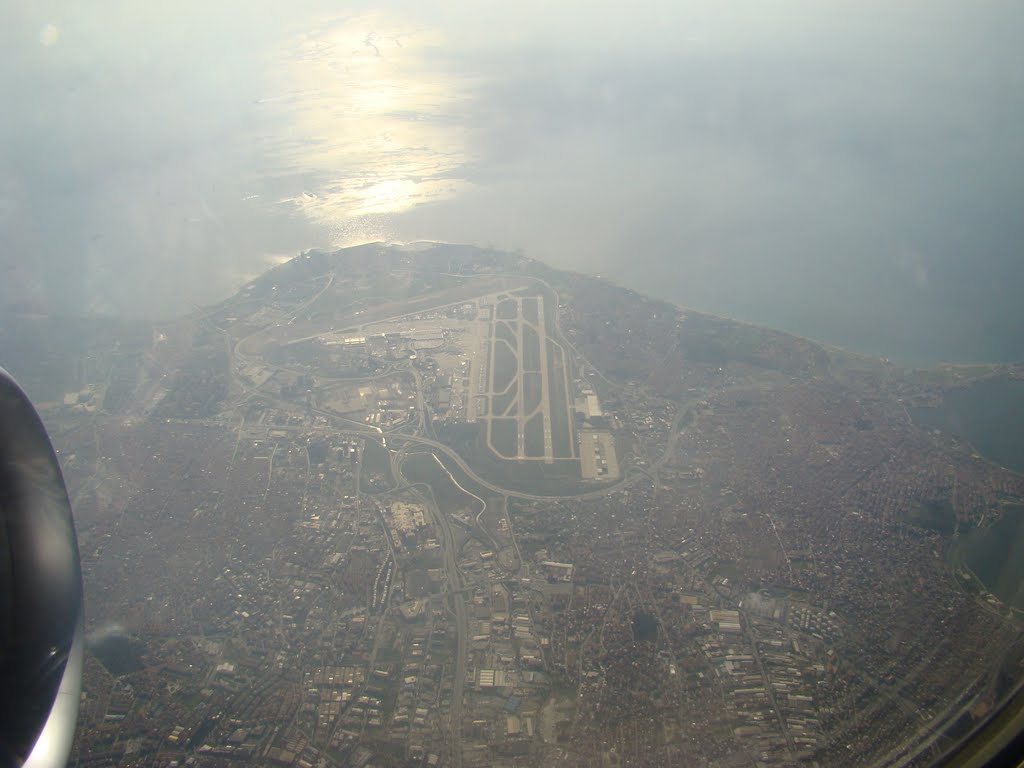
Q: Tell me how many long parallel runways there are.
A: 2